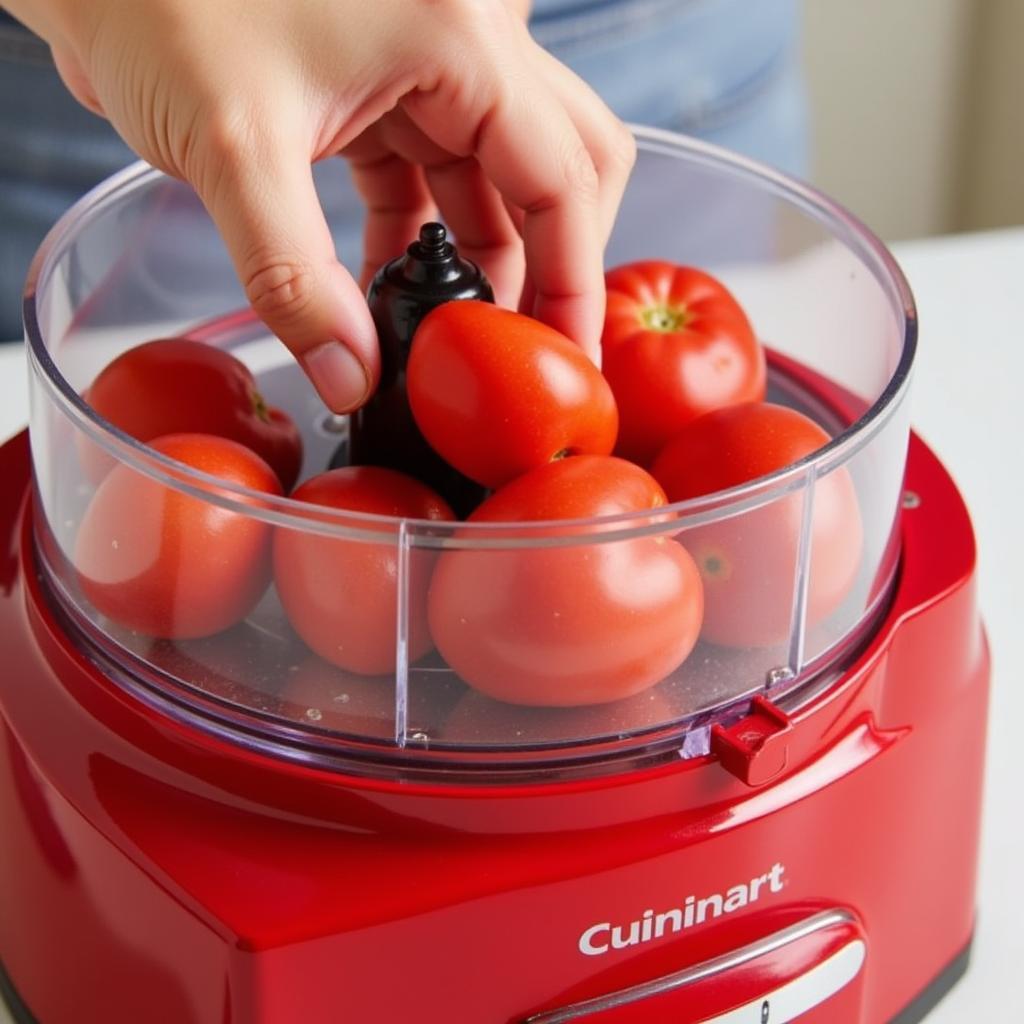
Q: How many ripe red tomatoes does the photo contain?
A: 7